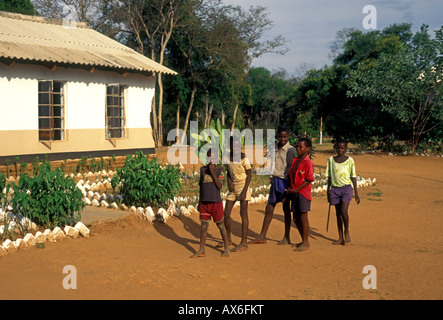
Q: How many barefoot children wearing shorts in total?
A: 5